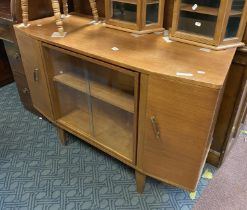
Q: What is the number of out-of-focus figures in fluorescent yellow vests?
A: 0